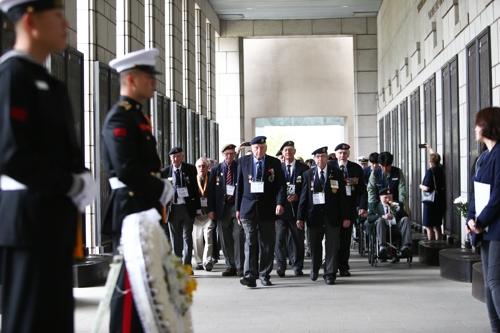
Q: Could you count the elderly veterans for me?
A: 8